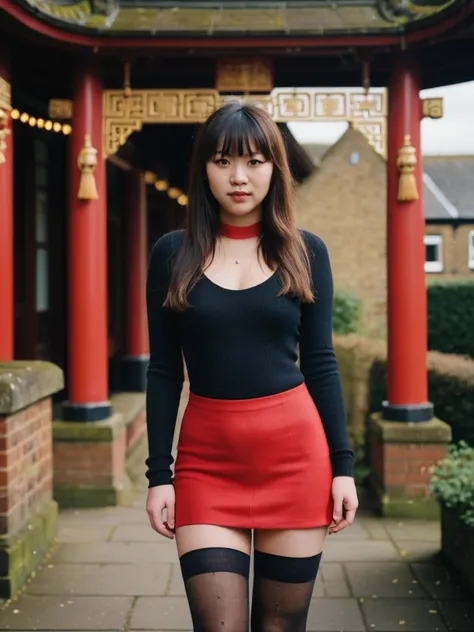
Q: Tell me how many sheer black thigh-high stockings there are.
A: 2